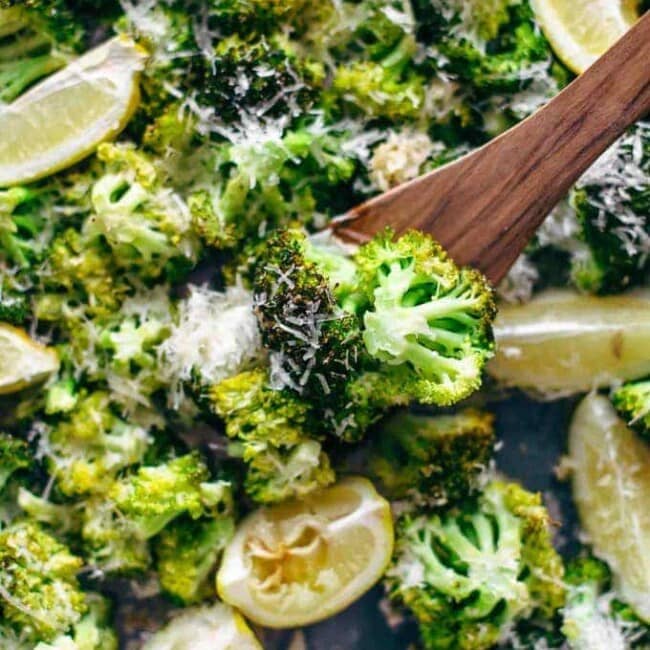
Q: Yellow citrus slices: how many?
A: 7